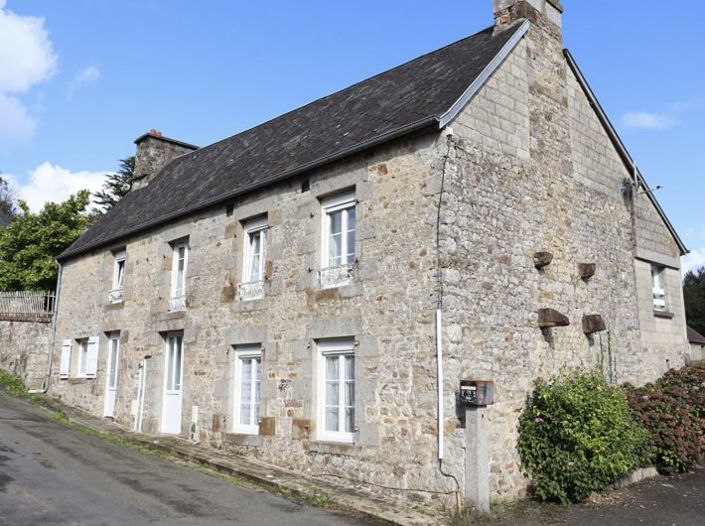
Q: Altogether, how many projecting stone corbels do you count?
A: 4